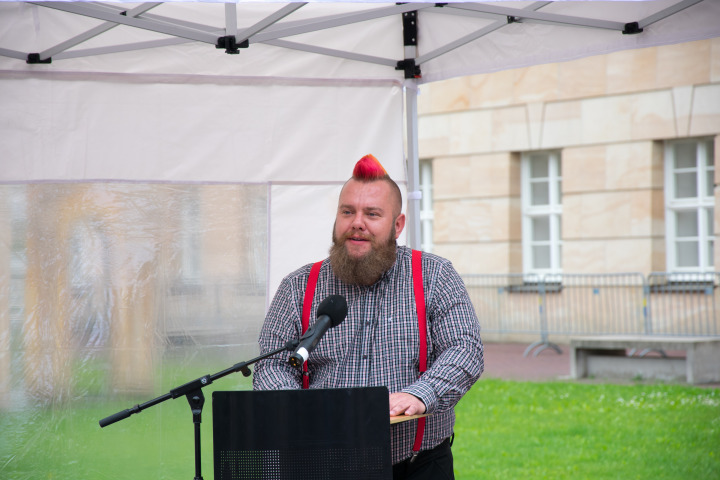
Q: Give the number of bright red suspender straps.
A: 2